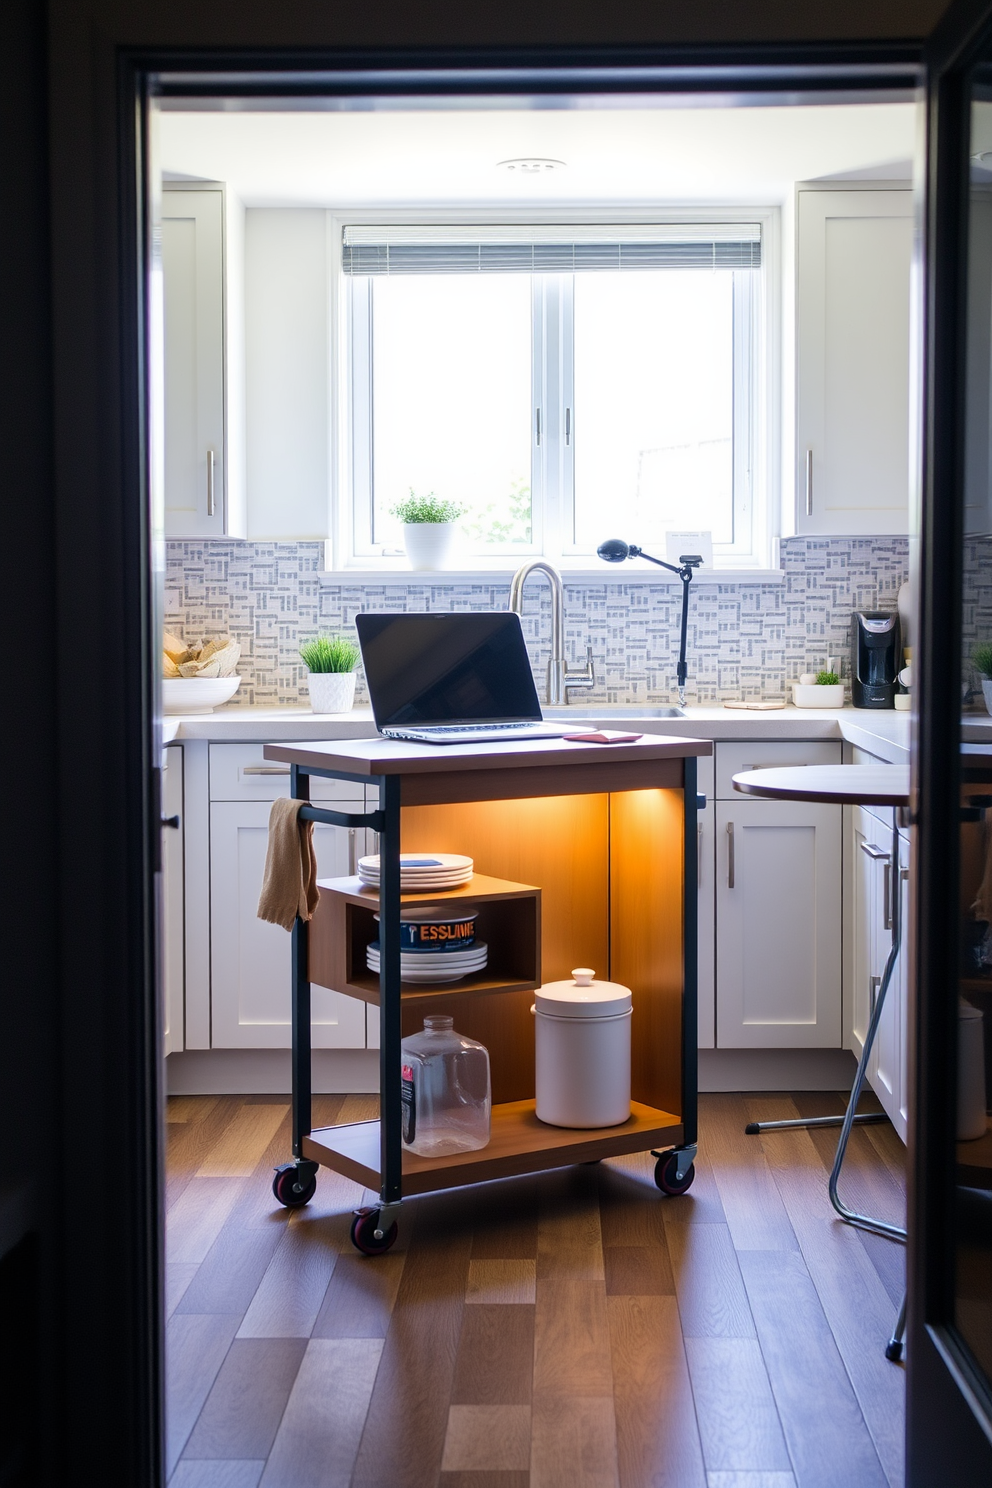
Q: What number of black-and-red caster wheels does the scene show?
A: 3